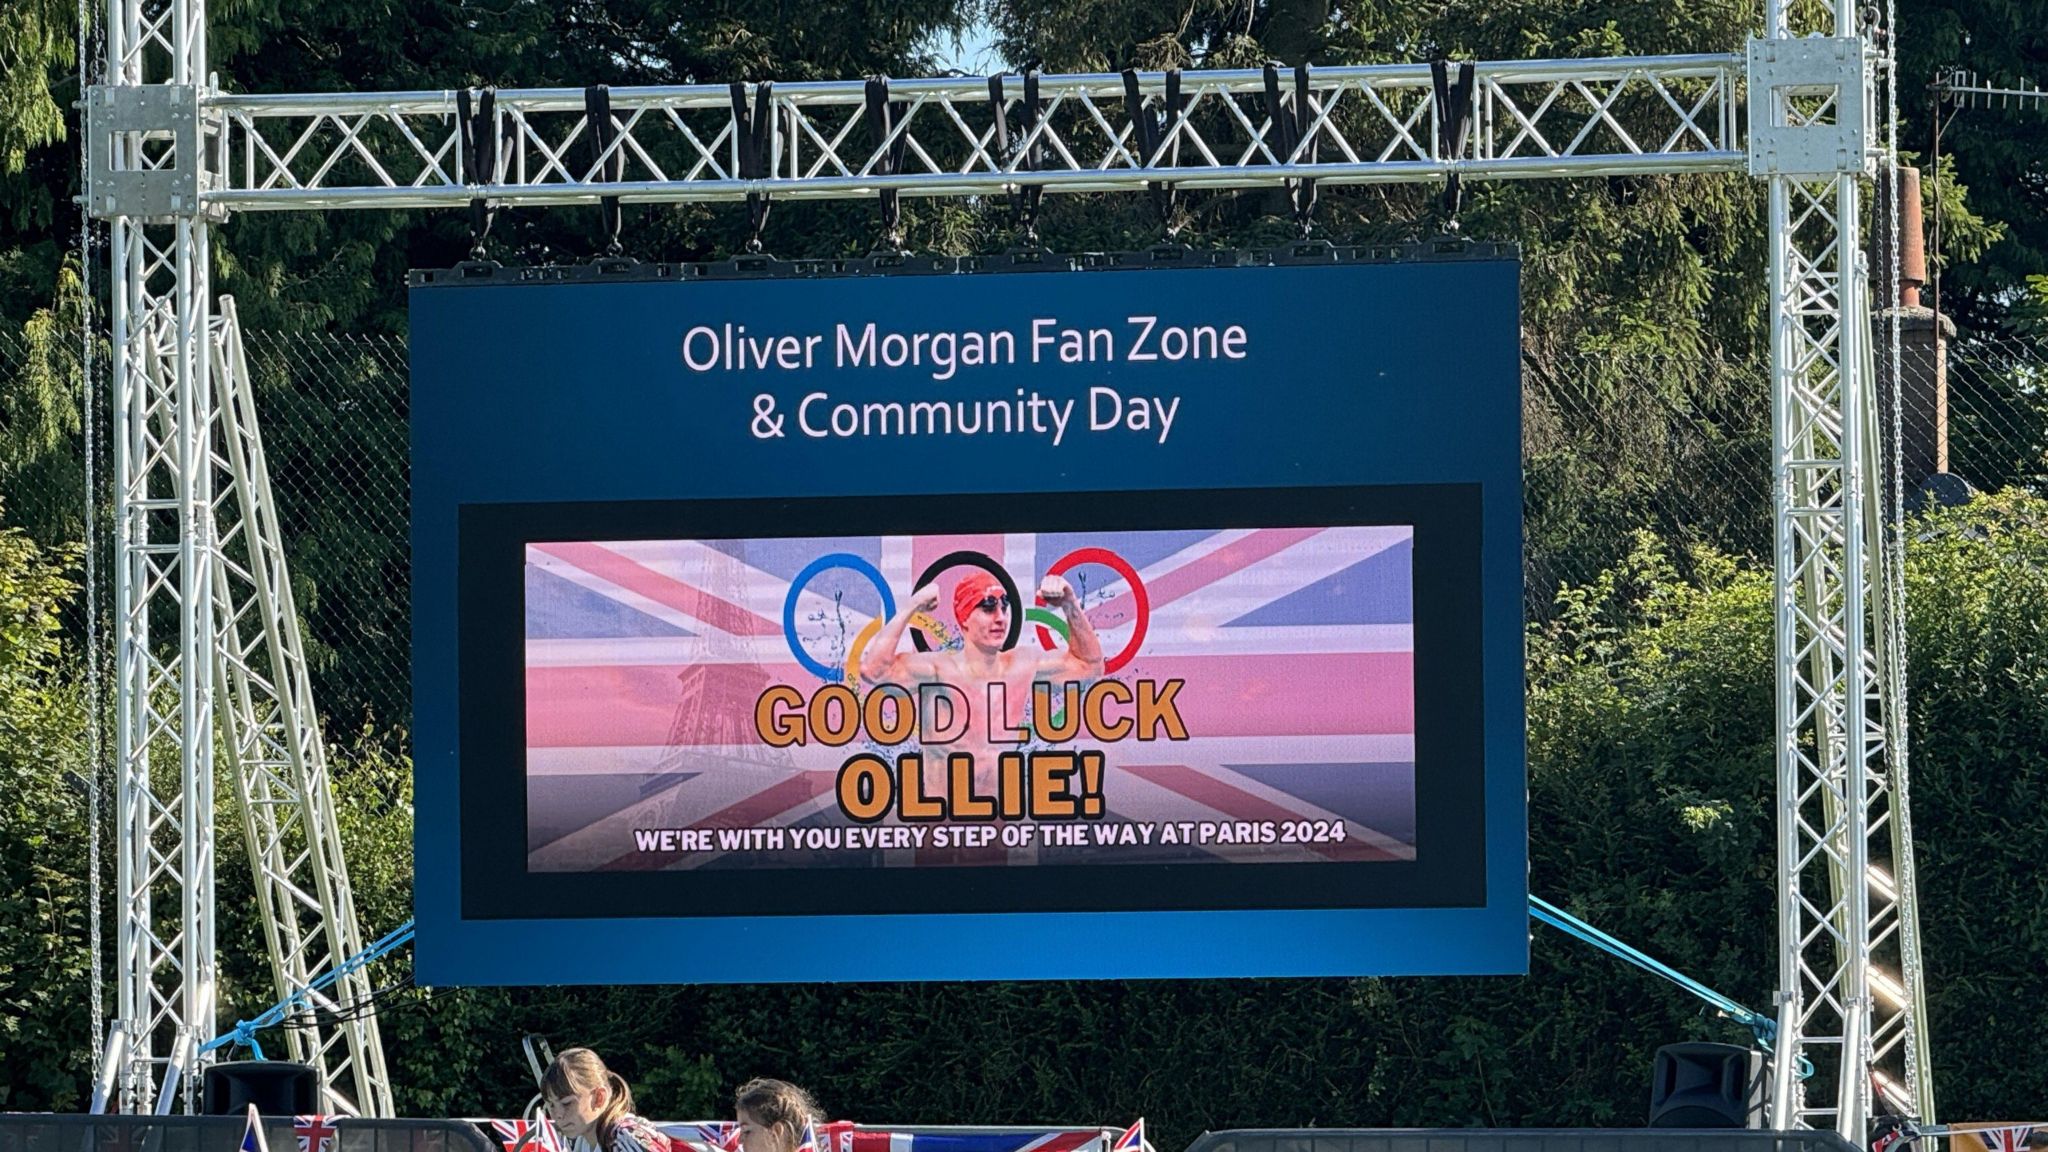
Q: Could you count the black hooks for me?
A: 8